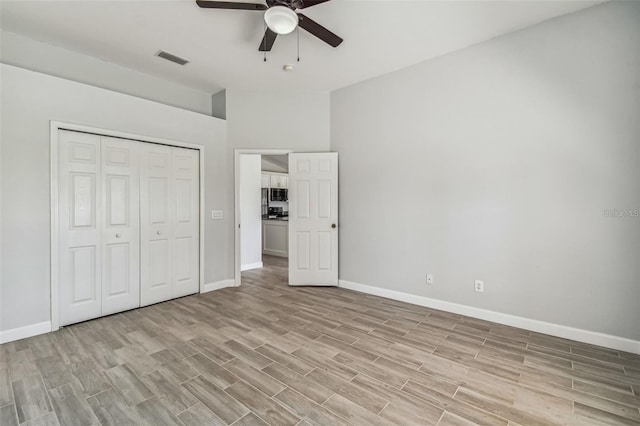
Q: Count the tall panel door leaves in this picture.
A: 5